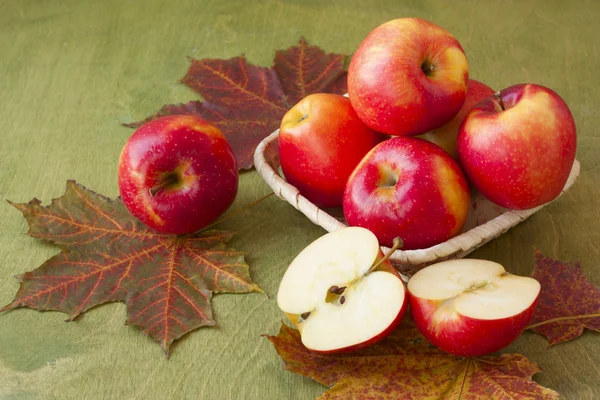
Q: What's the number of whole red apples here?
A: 6